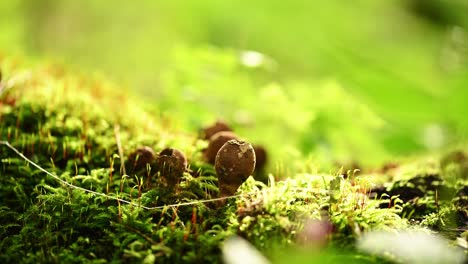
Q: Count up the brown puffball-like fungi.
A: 6